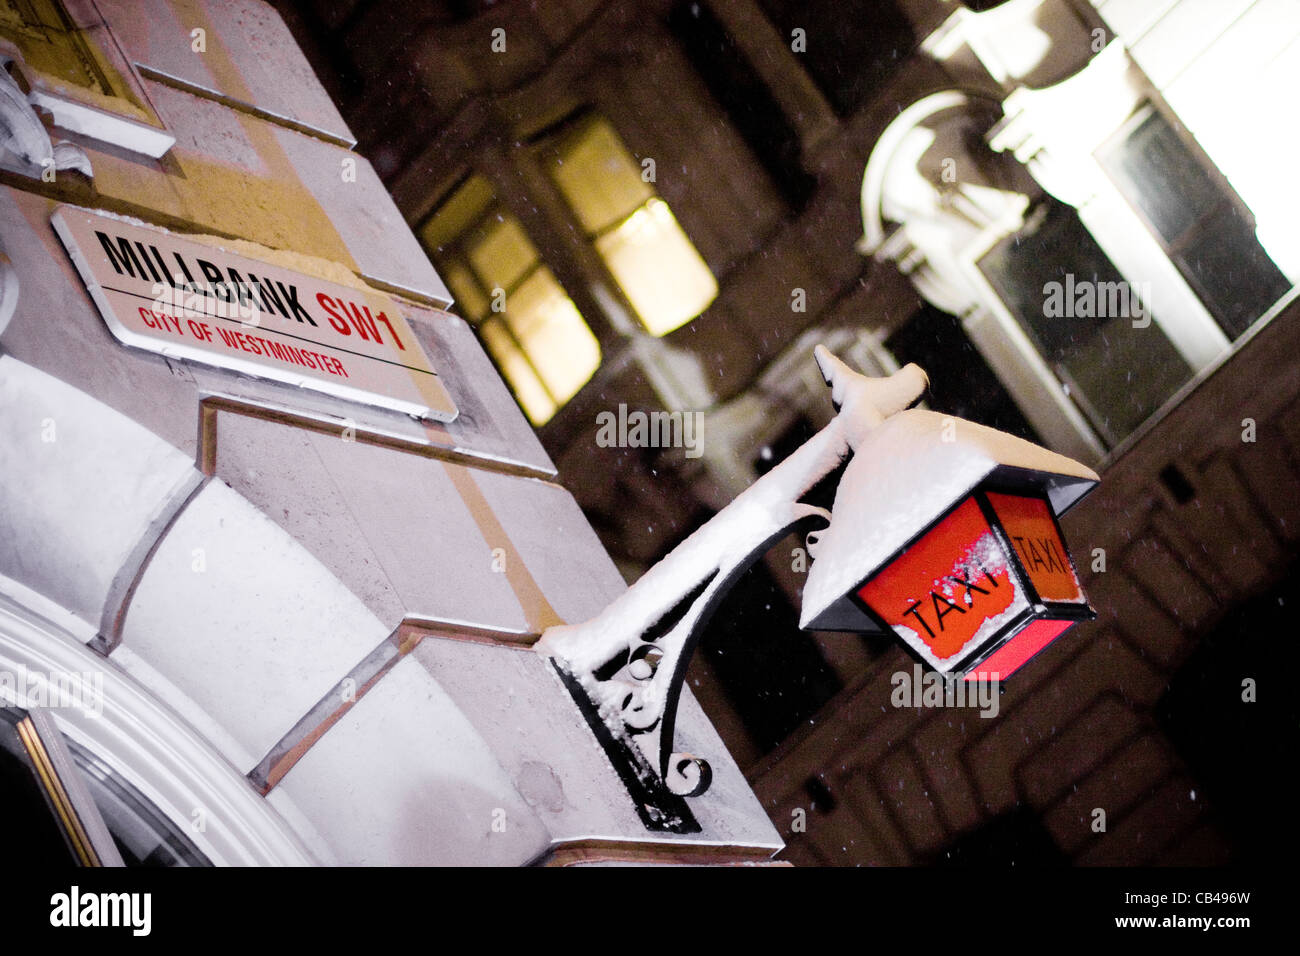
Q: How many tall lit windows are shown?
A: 2